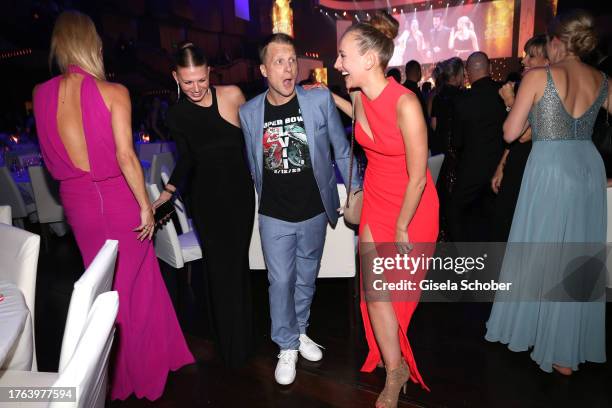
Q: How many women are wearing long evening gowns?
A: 4